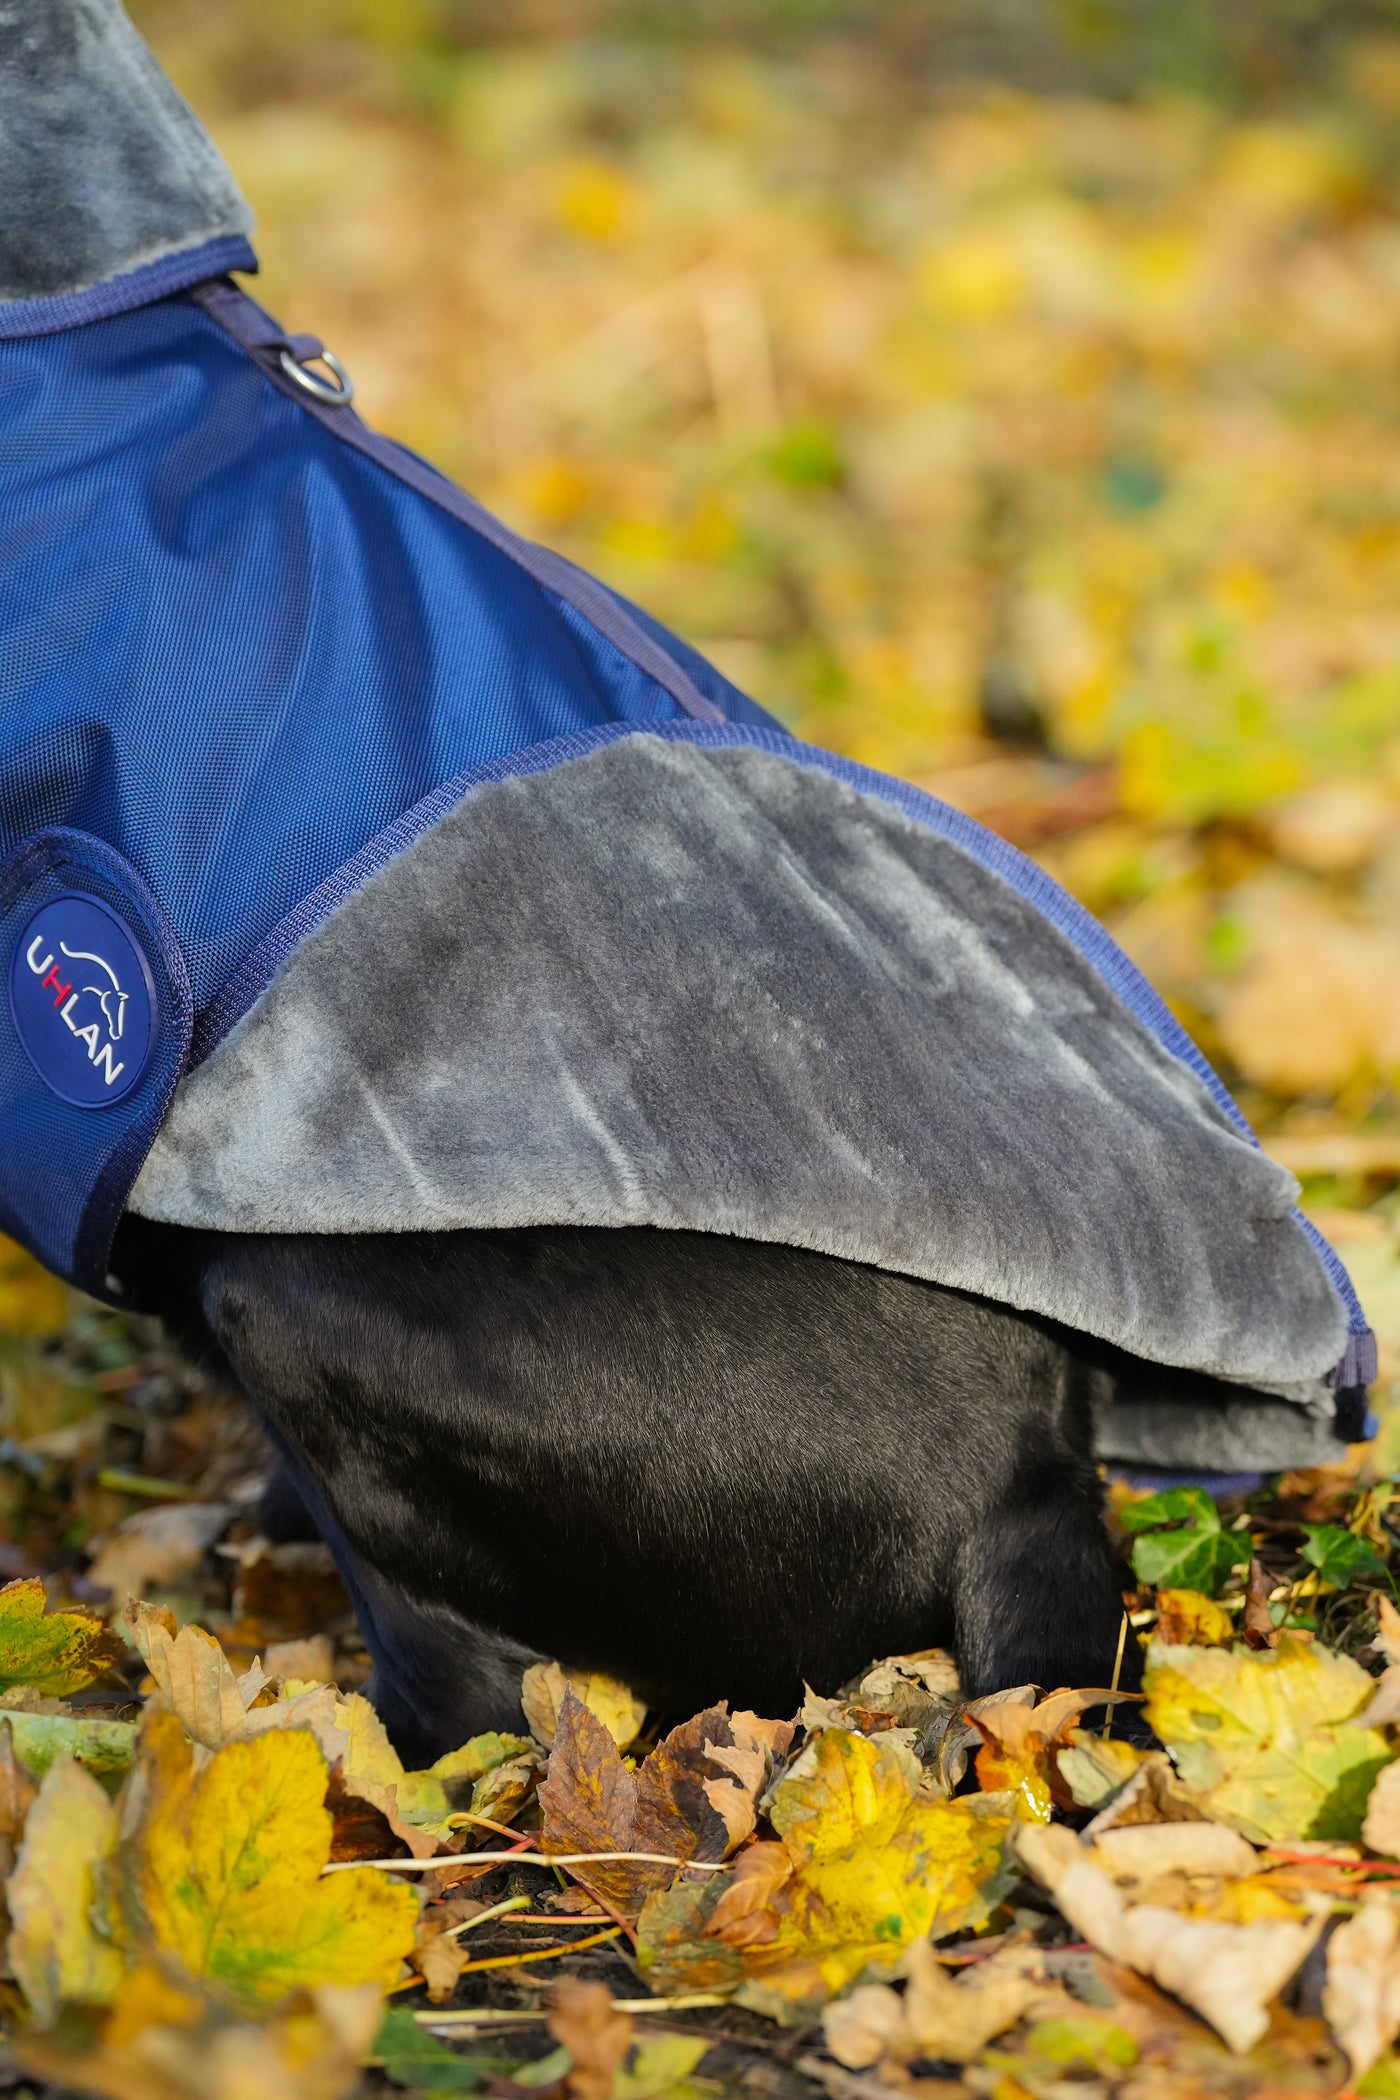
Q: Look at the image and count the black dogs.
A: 1